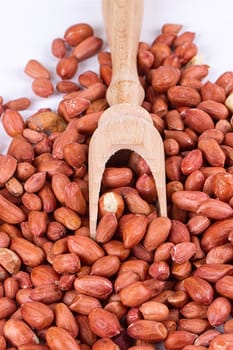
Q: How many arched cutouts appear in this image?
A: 1